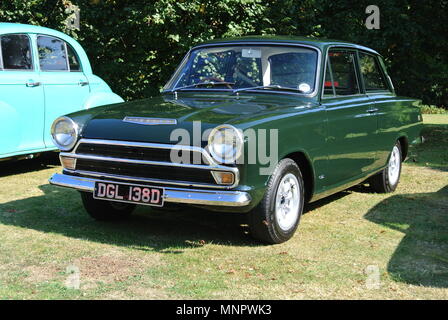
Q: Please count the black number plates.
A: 1